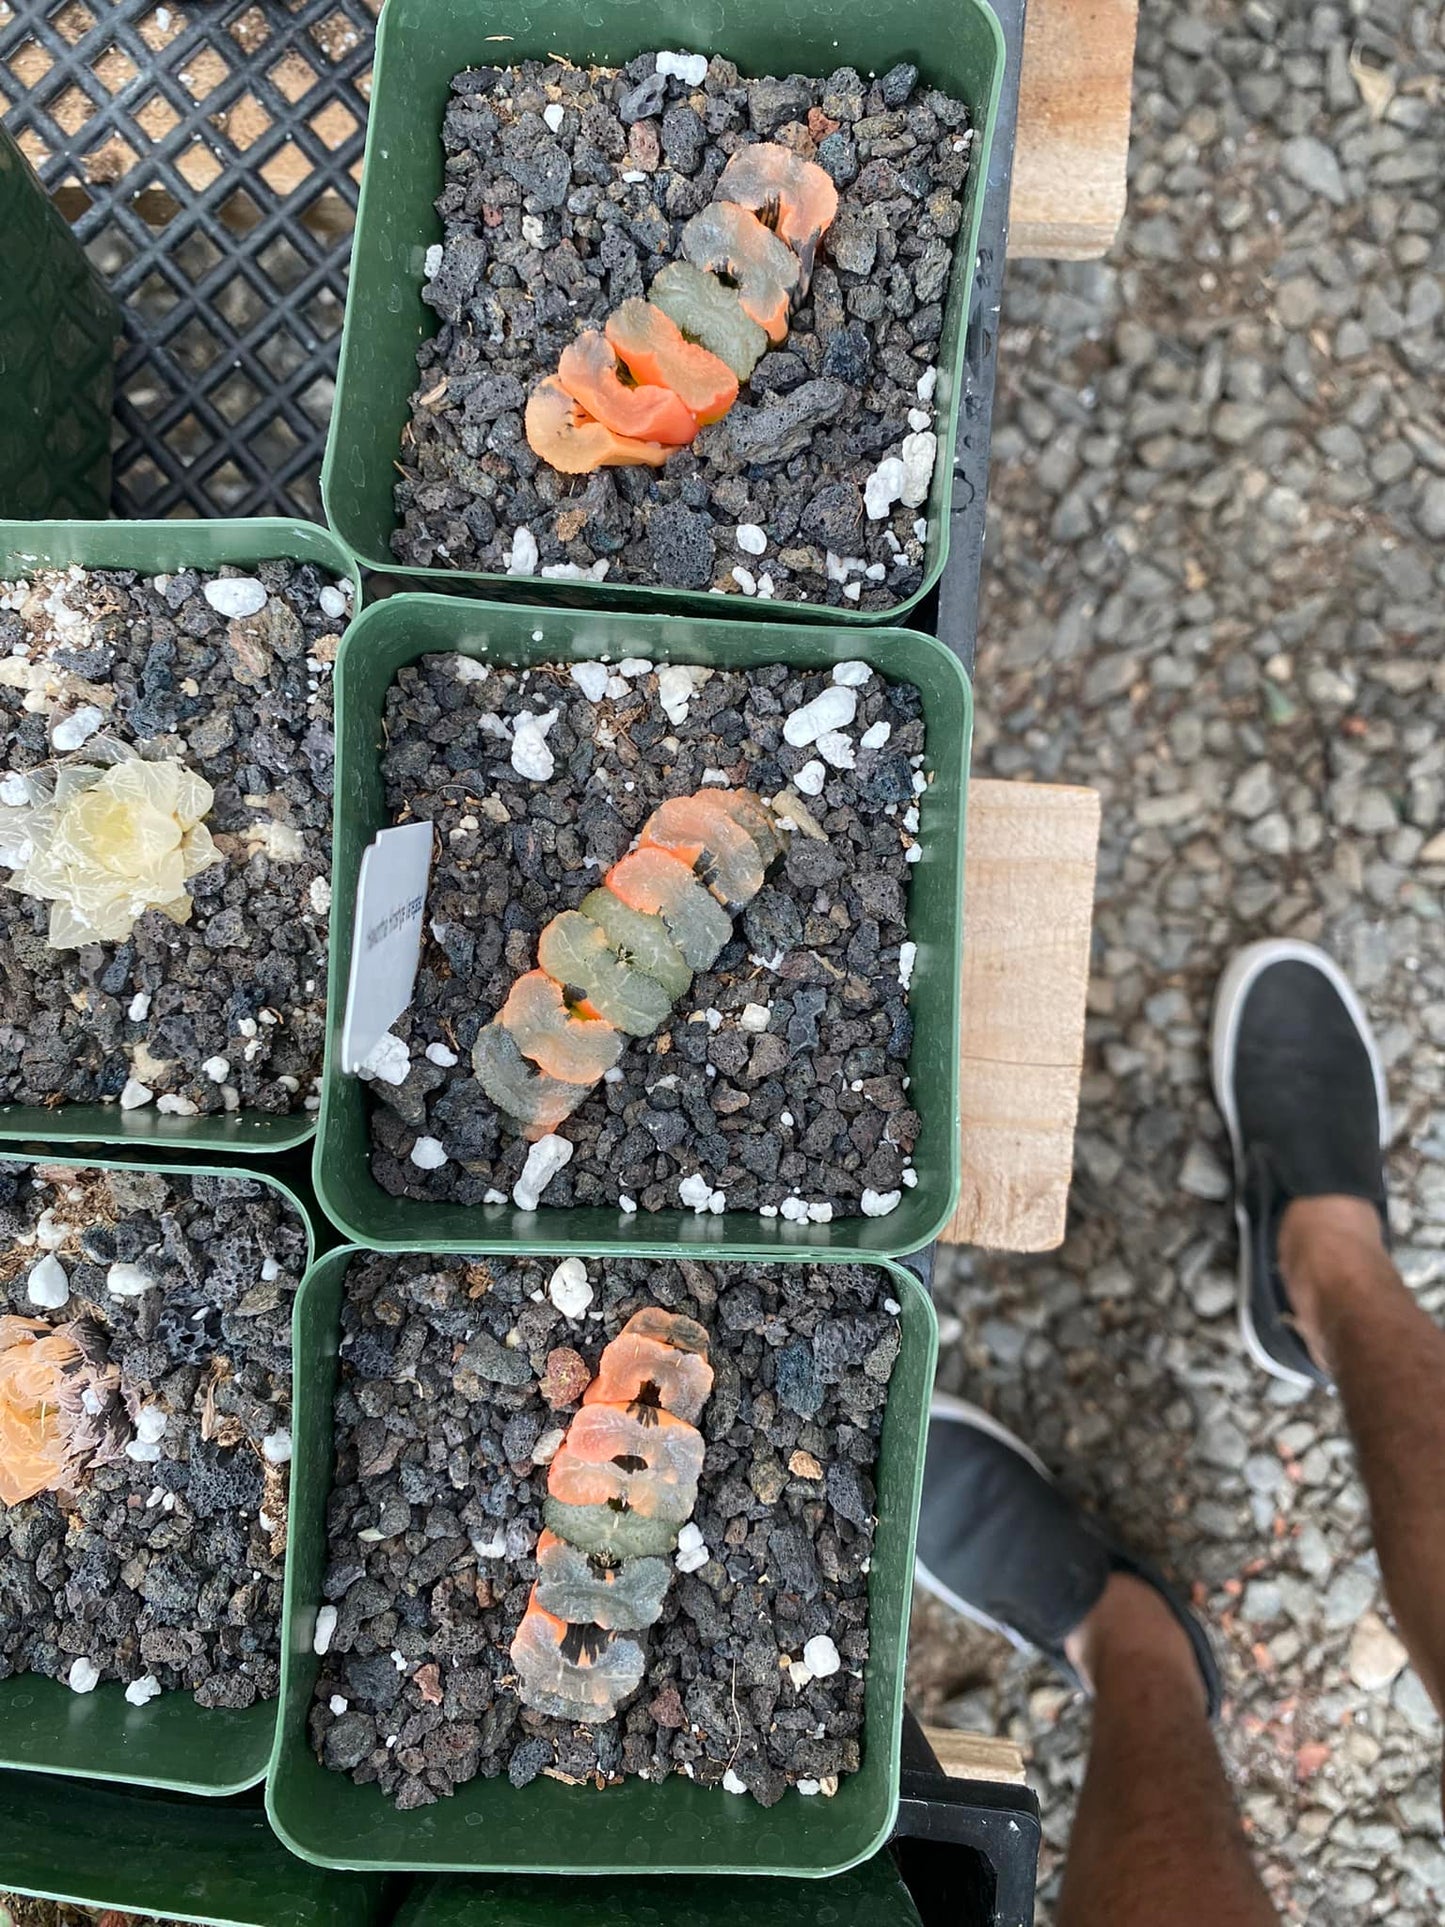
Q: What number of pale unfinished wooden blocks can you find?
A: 3